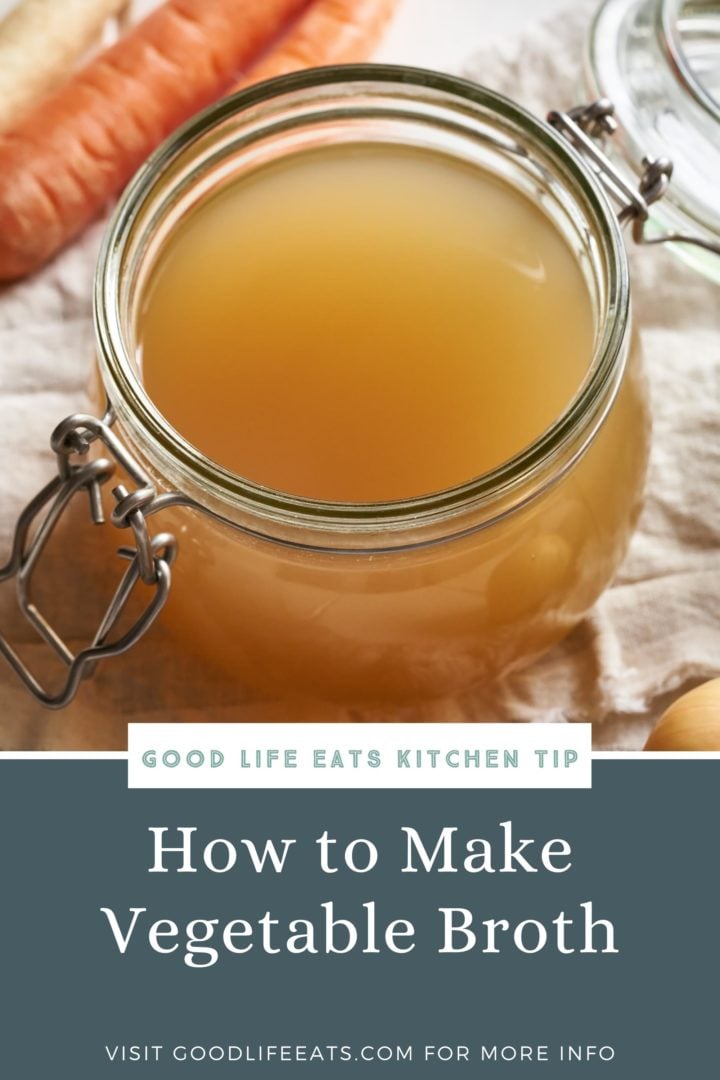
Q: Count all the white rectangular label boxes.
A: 1